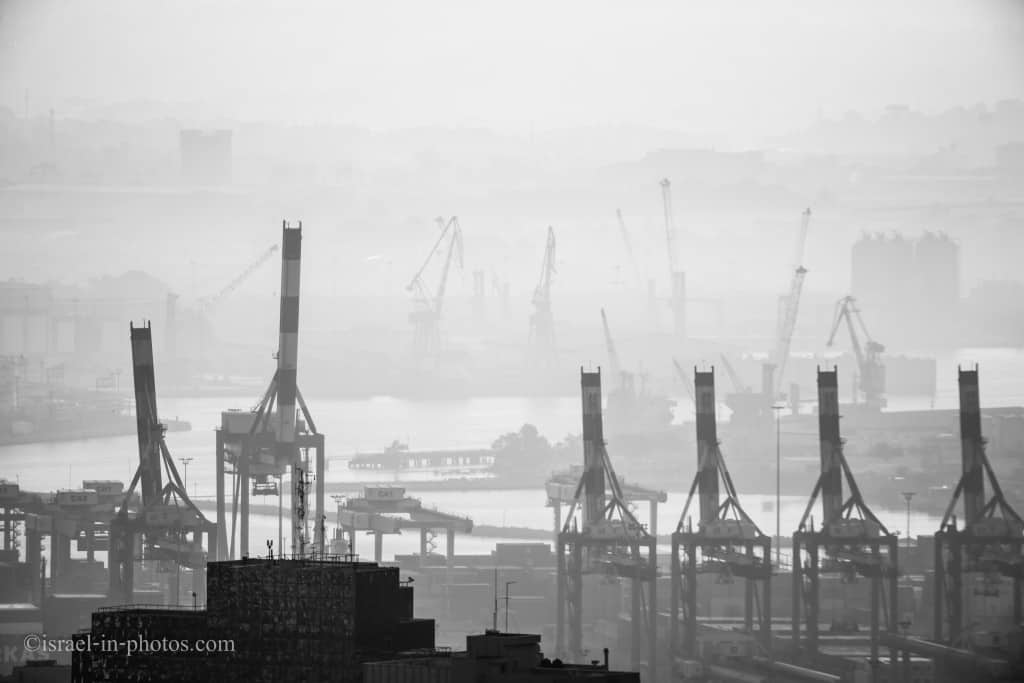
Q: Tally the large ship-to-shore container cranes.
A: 6